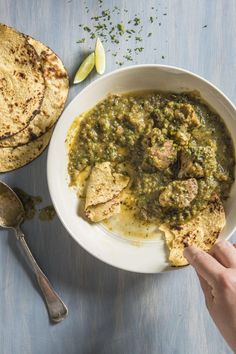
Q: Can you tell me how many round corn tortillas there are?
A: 3